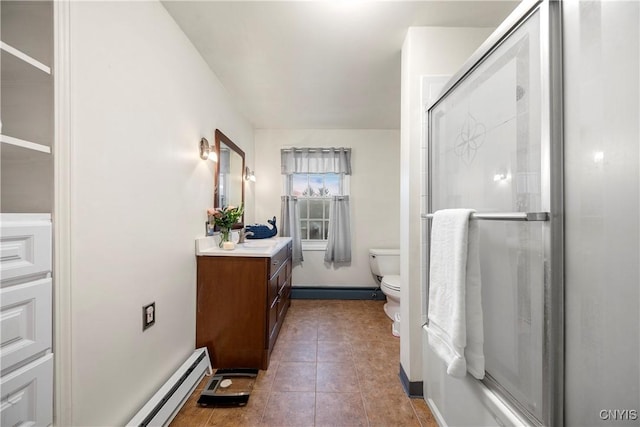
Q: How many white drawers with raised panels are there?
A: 3